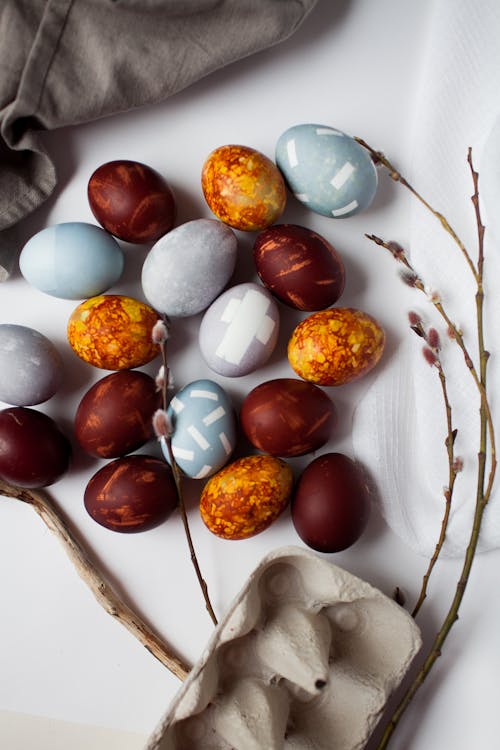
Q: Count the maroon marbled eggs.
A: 5